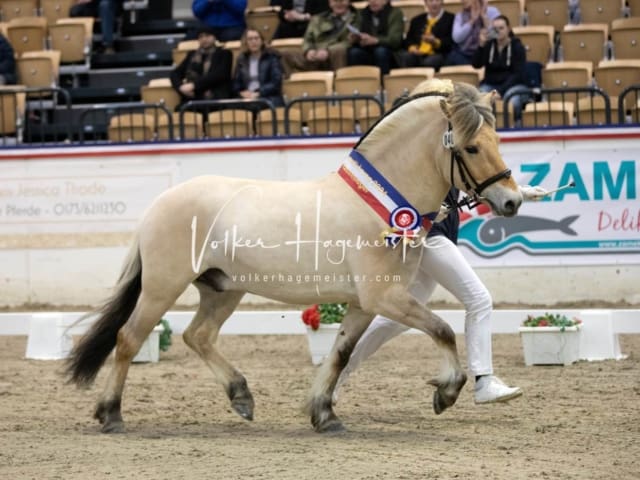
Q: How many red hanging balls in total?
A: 0